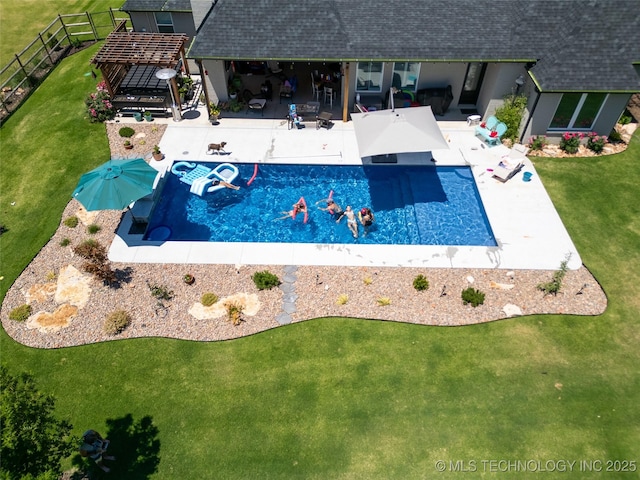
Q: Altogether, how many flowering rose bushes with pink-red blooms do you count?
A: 4